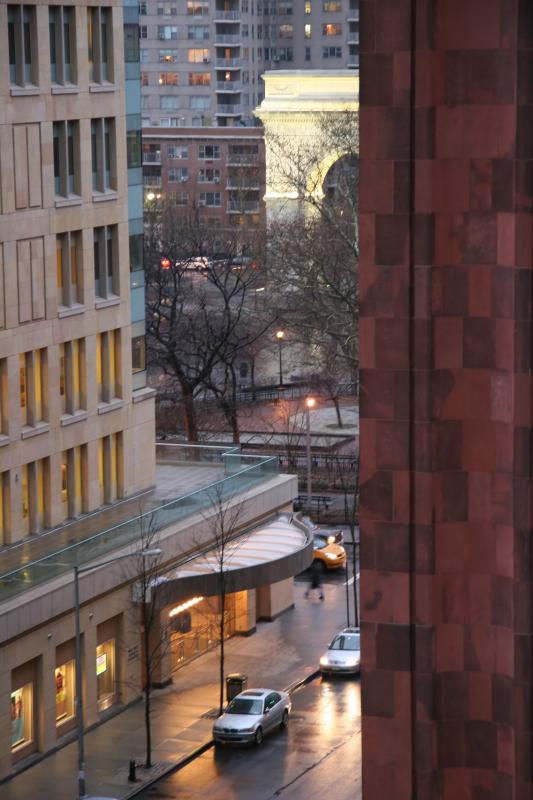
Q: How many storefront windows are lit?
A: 3